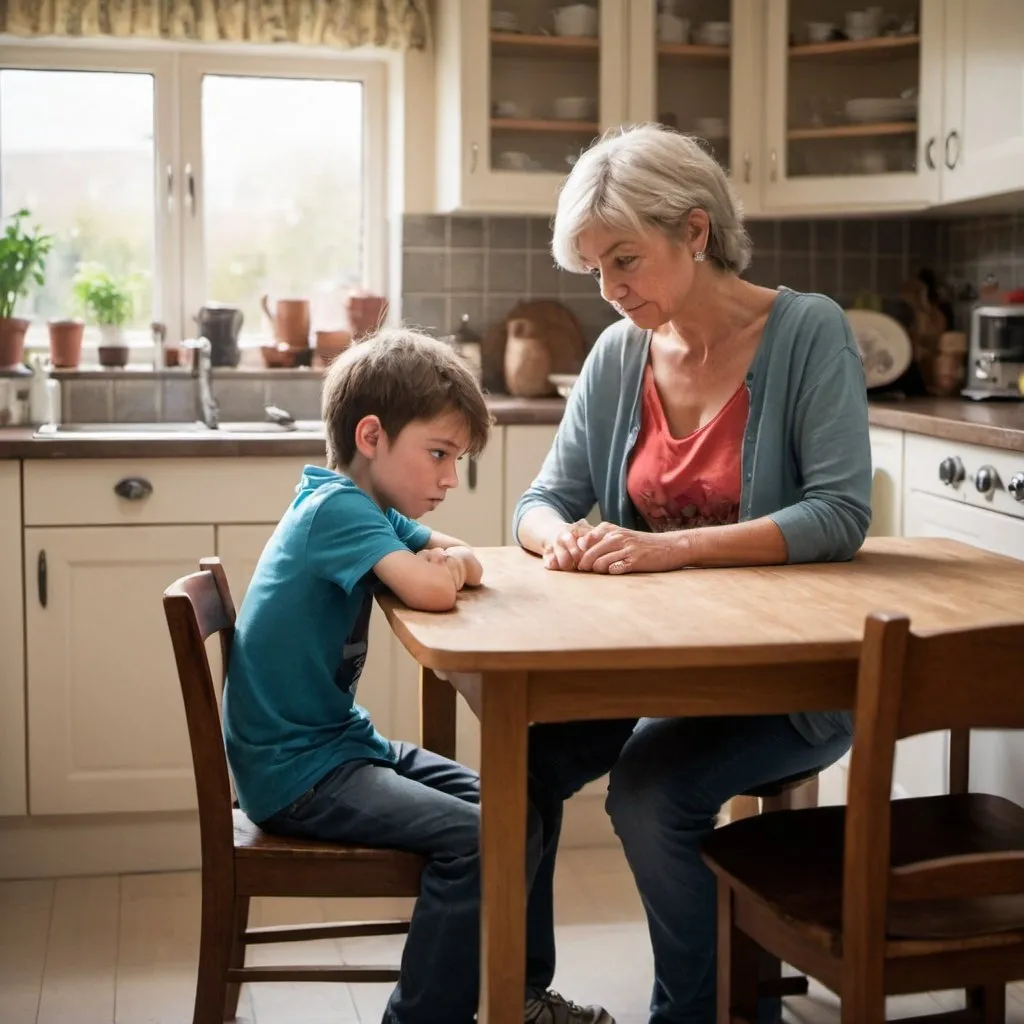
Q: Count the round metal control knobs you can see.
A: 3